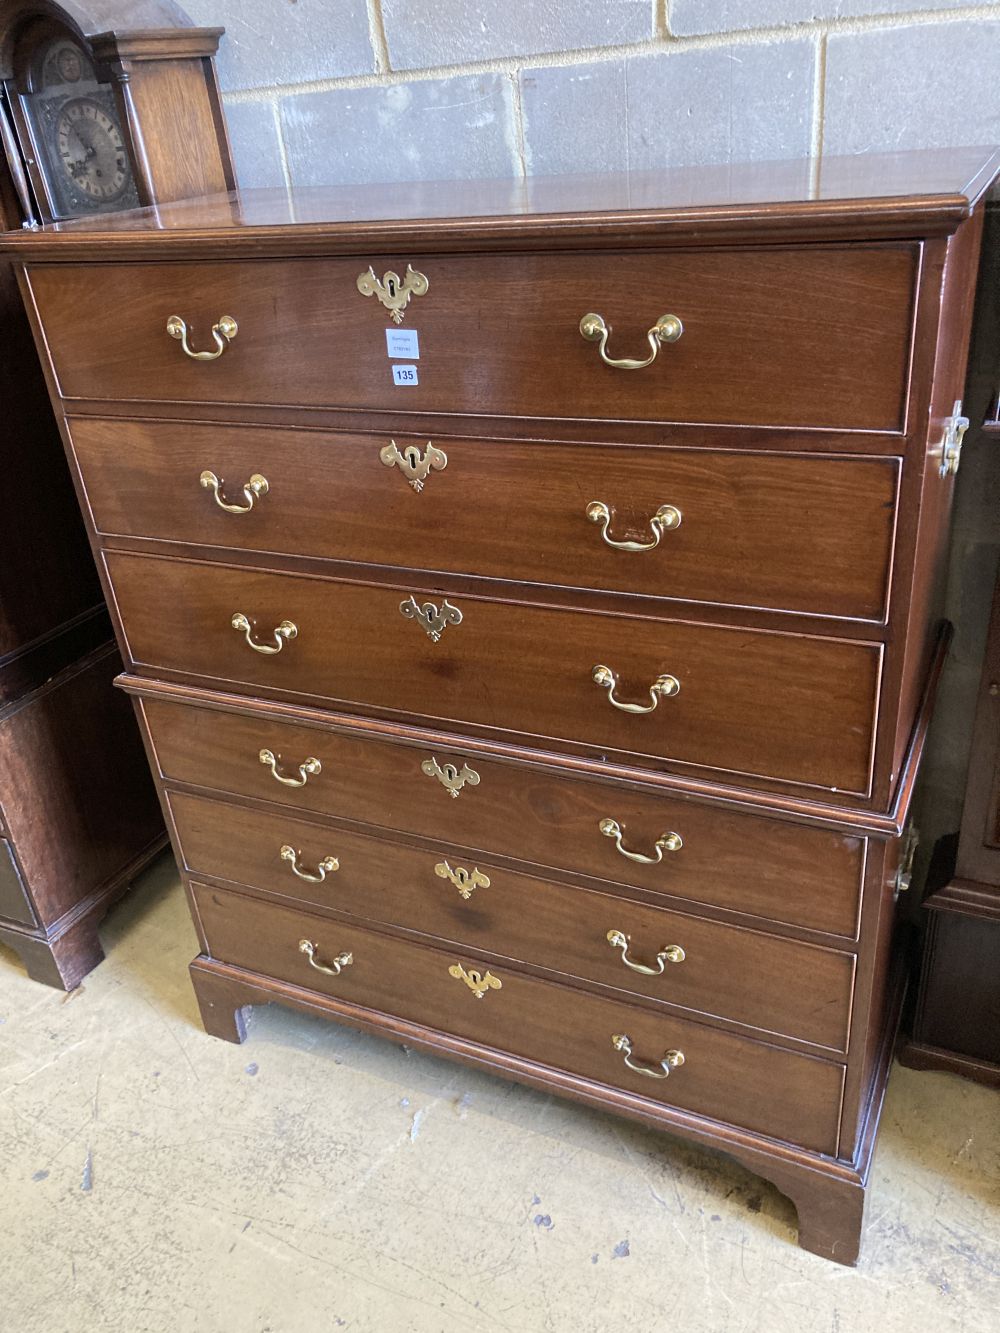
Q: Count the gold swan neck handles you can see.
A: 12